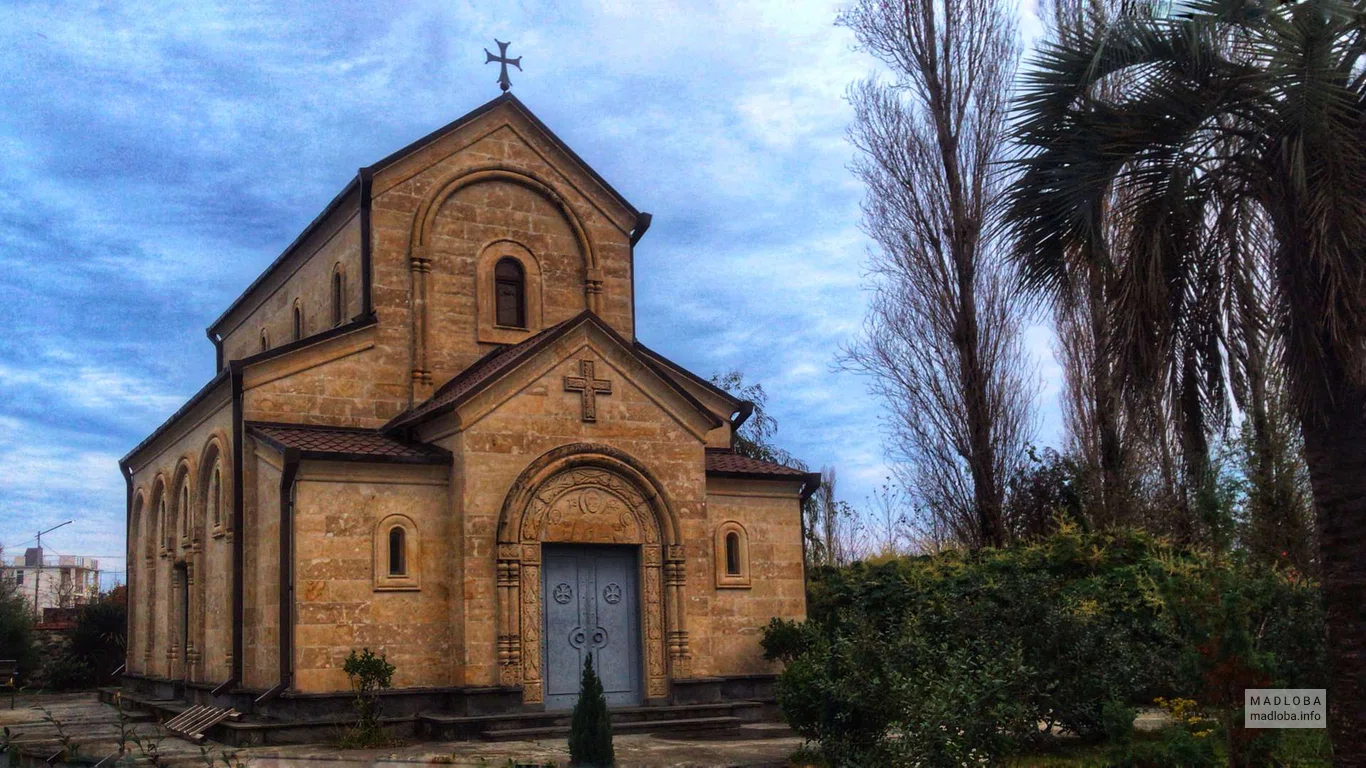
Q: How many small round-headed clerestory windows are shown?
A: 3